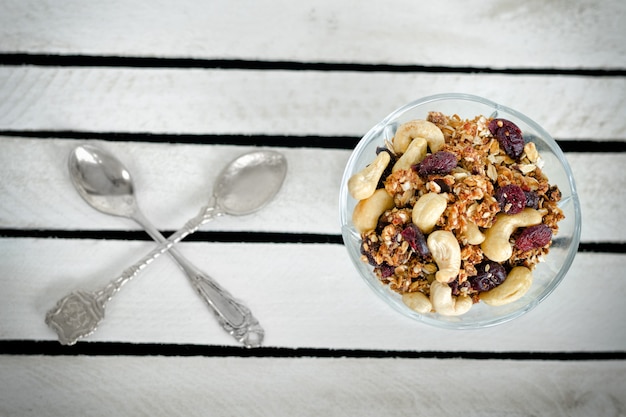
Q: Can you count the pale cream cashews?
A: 11